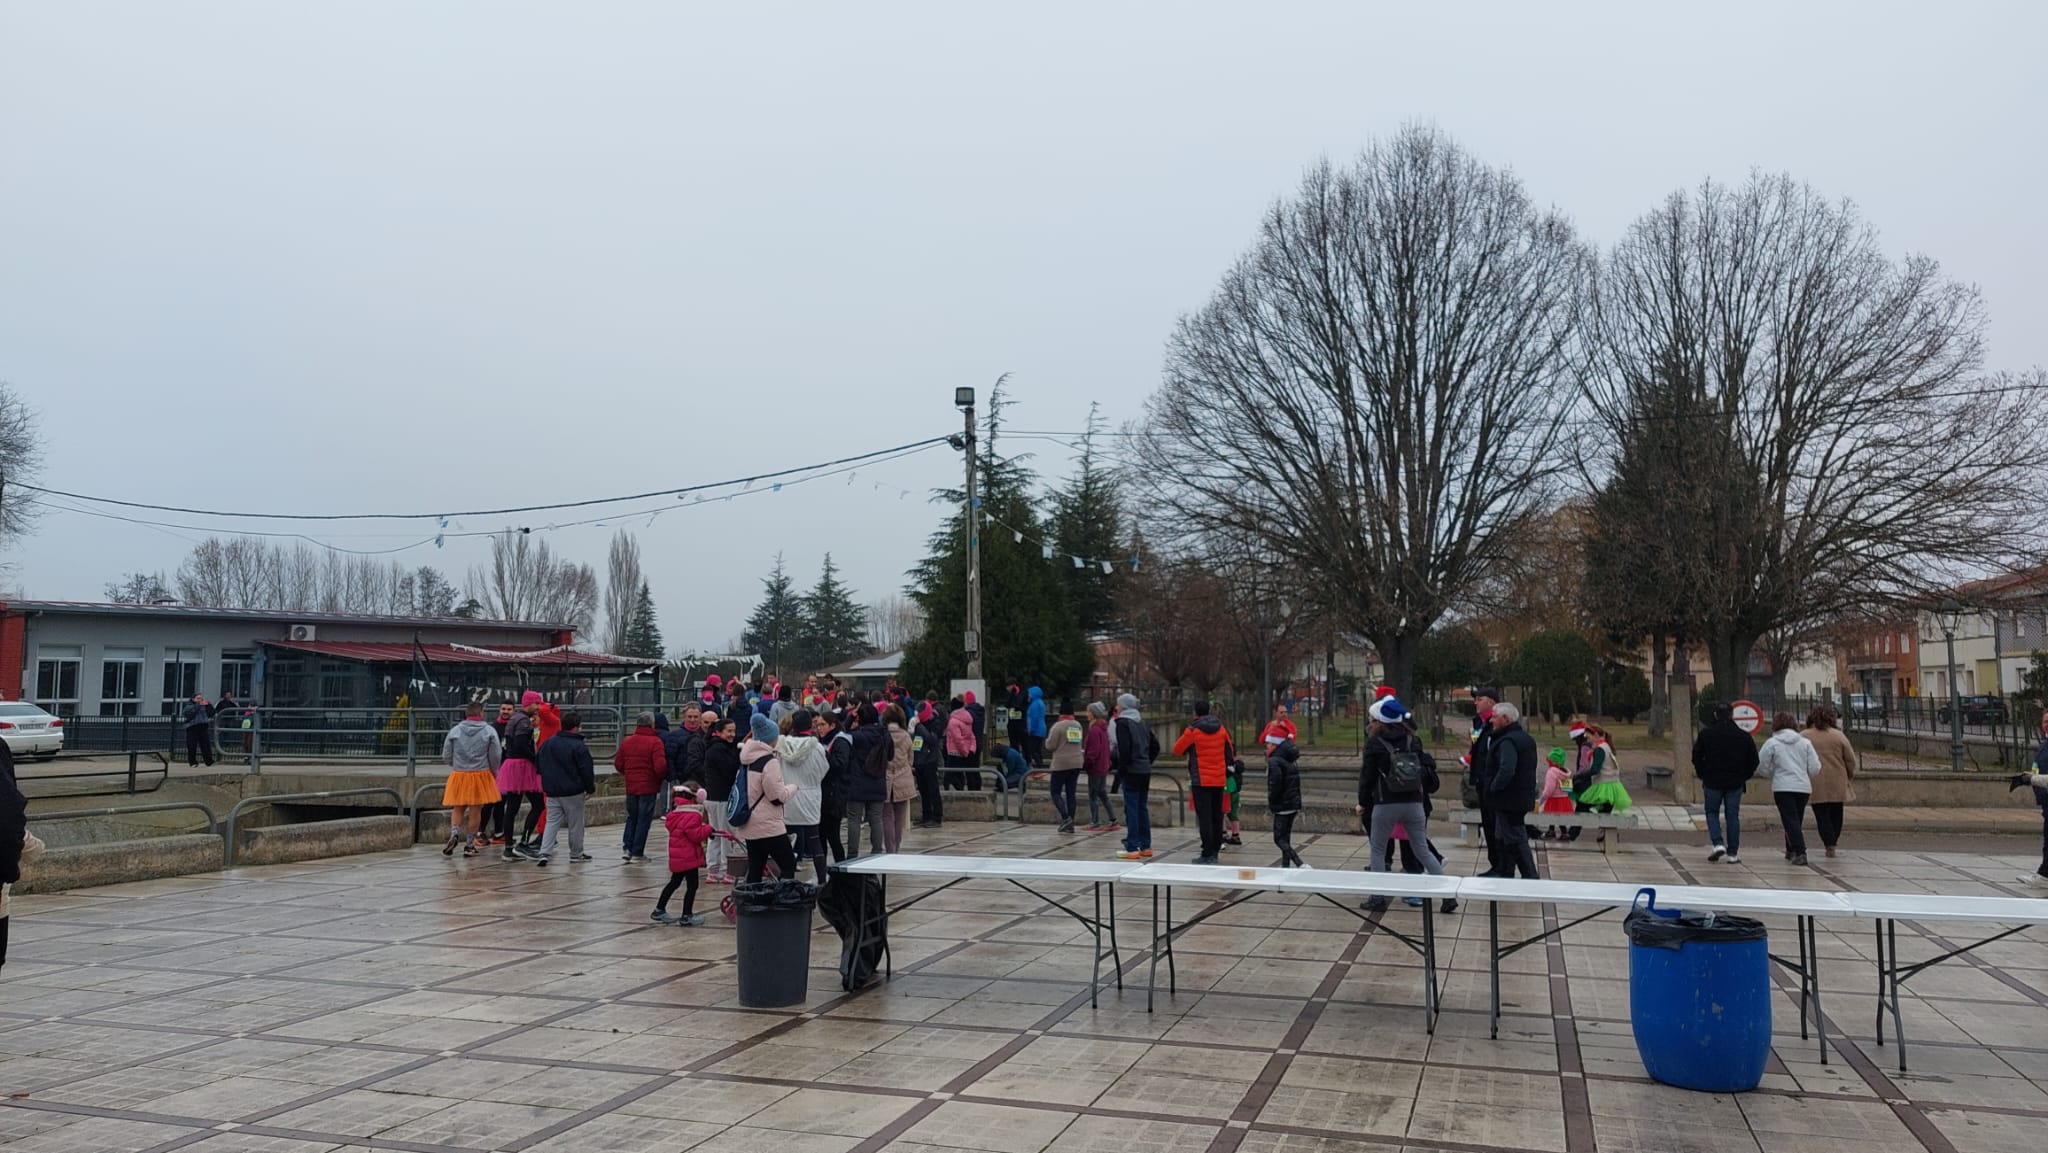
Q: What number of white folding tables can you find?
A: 4